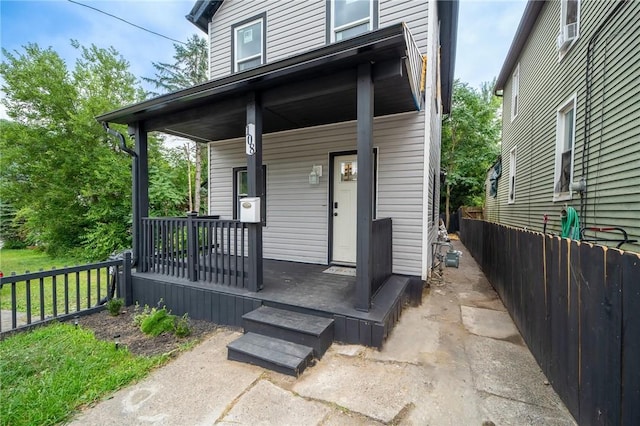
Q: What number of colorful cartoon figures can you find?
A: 0